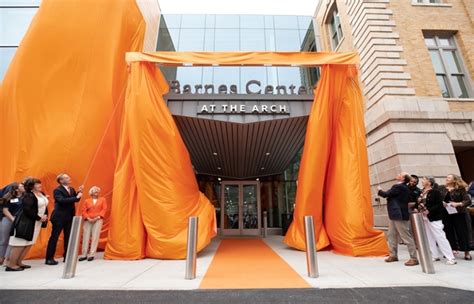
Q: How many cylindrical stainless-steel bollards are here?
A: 4